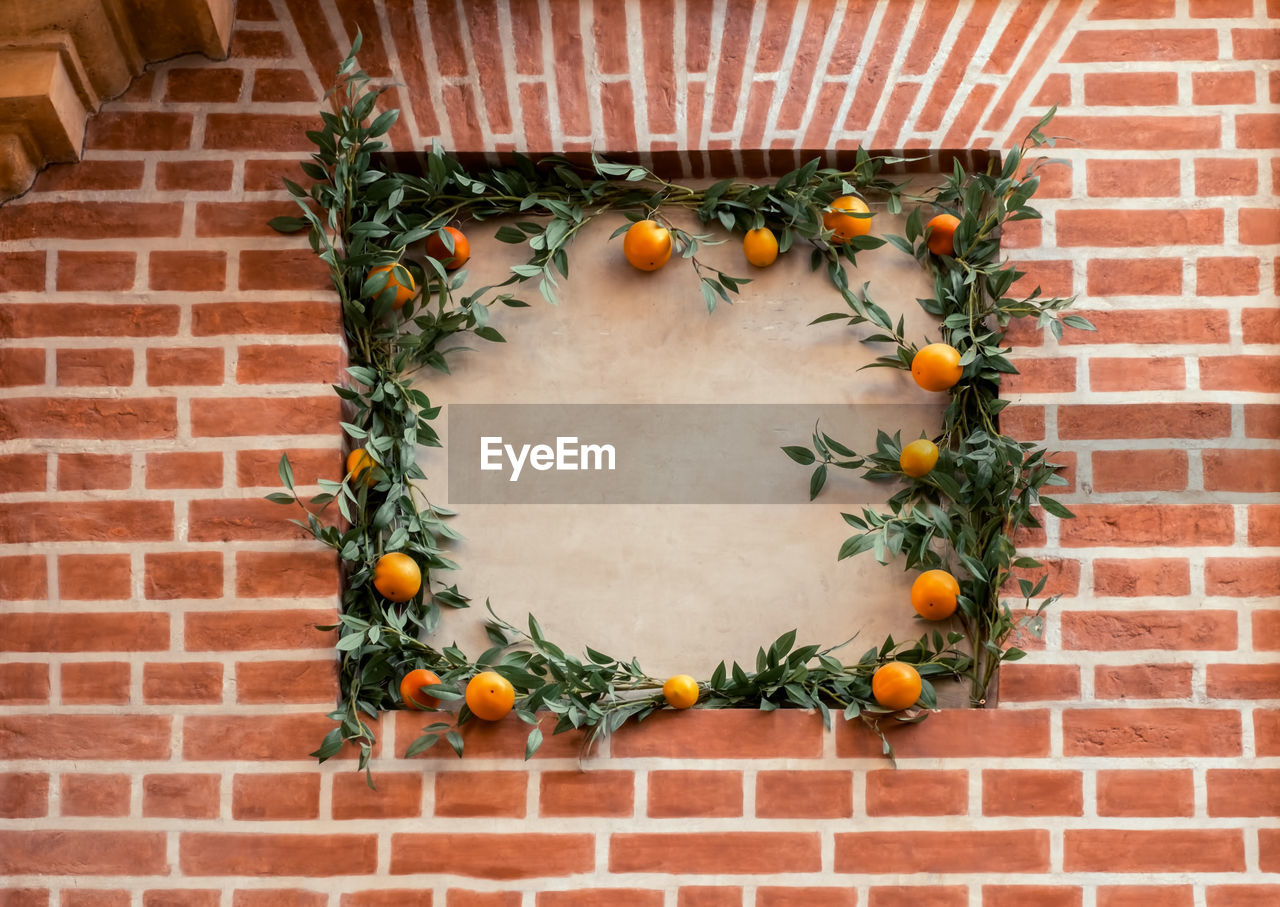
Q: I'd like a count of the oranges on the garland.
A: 15